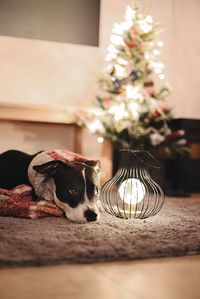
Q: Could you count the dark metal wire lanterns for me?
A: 1